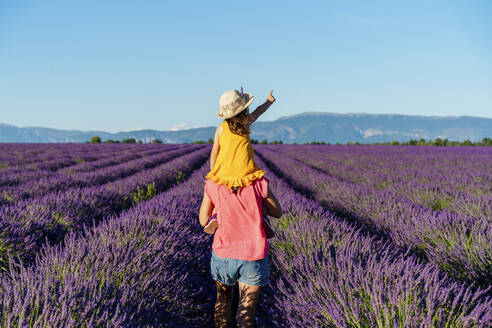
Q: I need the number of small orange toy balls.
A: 0